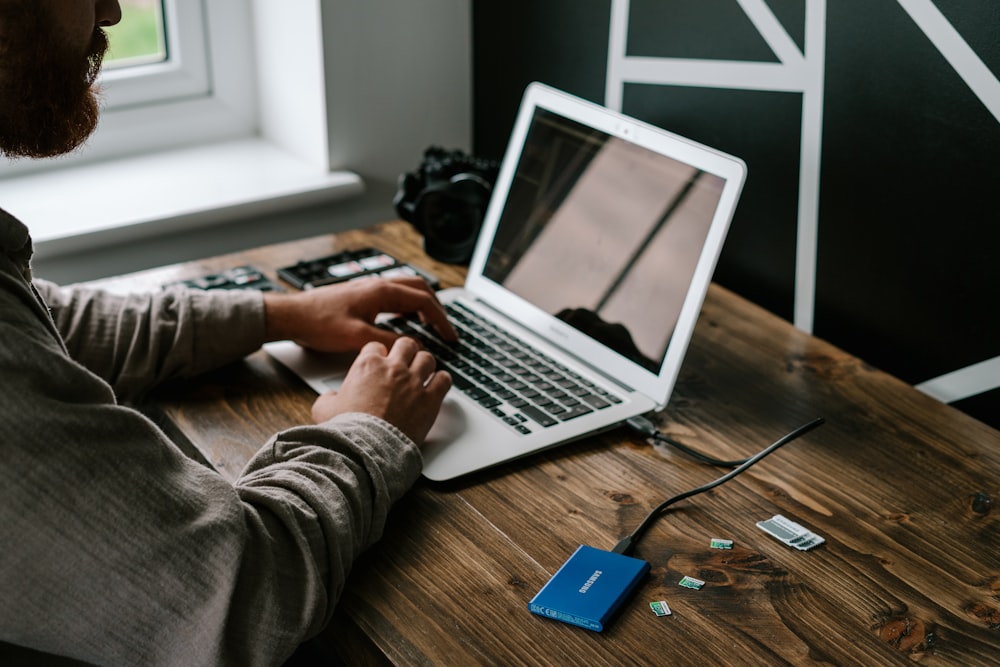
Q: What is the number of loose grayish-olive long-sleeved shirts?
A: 1